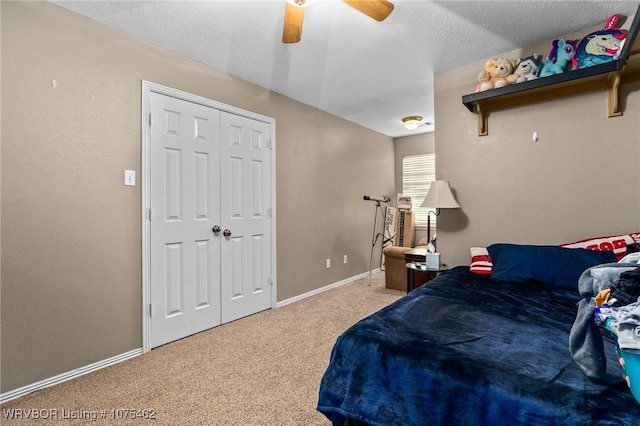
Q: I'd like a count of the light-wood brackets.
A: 2